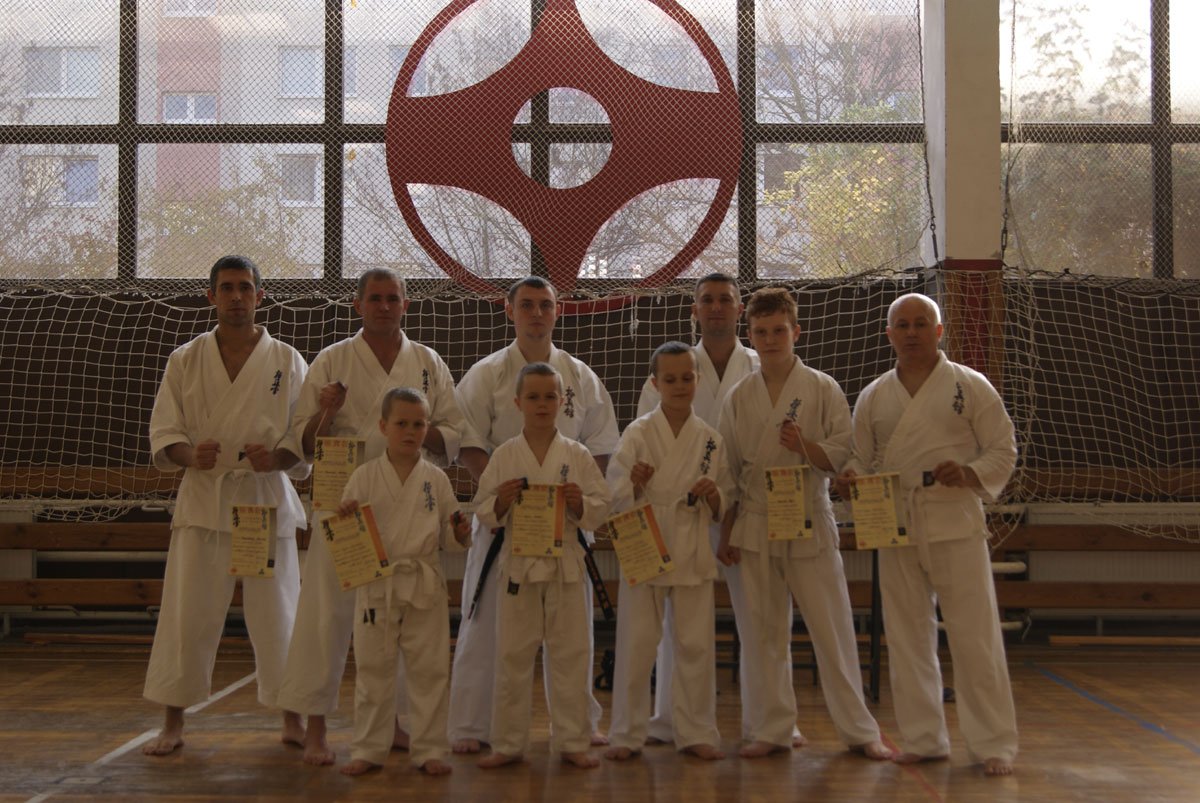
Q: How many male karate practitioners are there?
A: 9